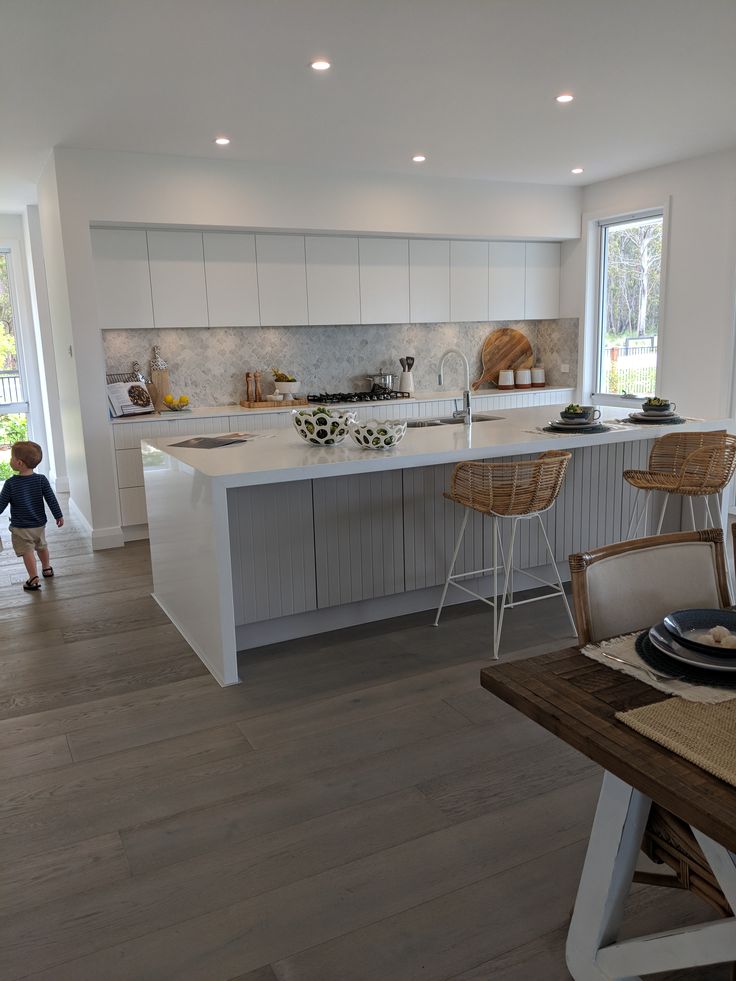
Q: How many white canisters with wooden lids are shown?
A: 3